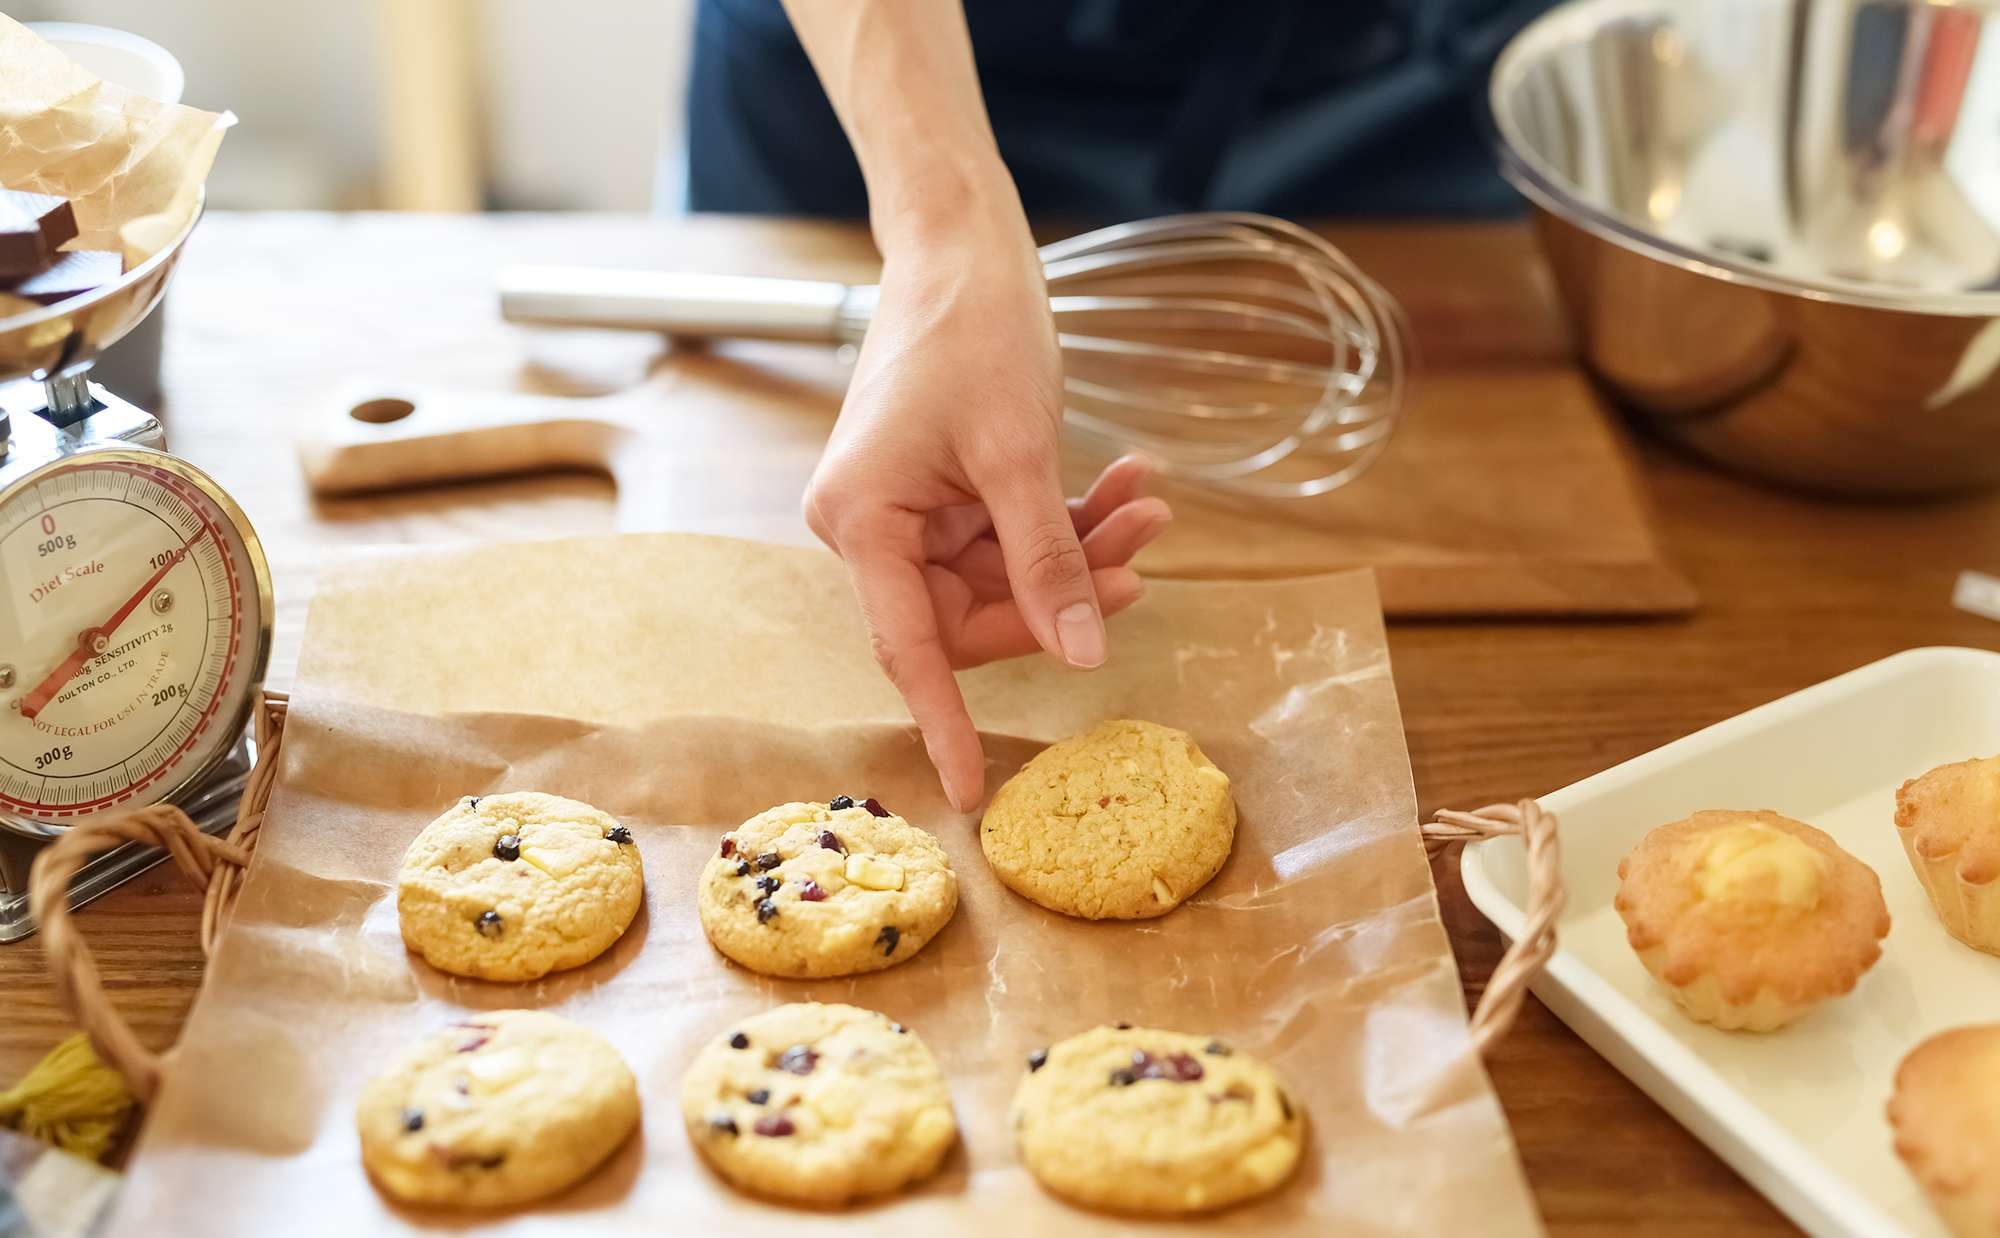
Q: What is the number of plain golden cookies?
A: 1